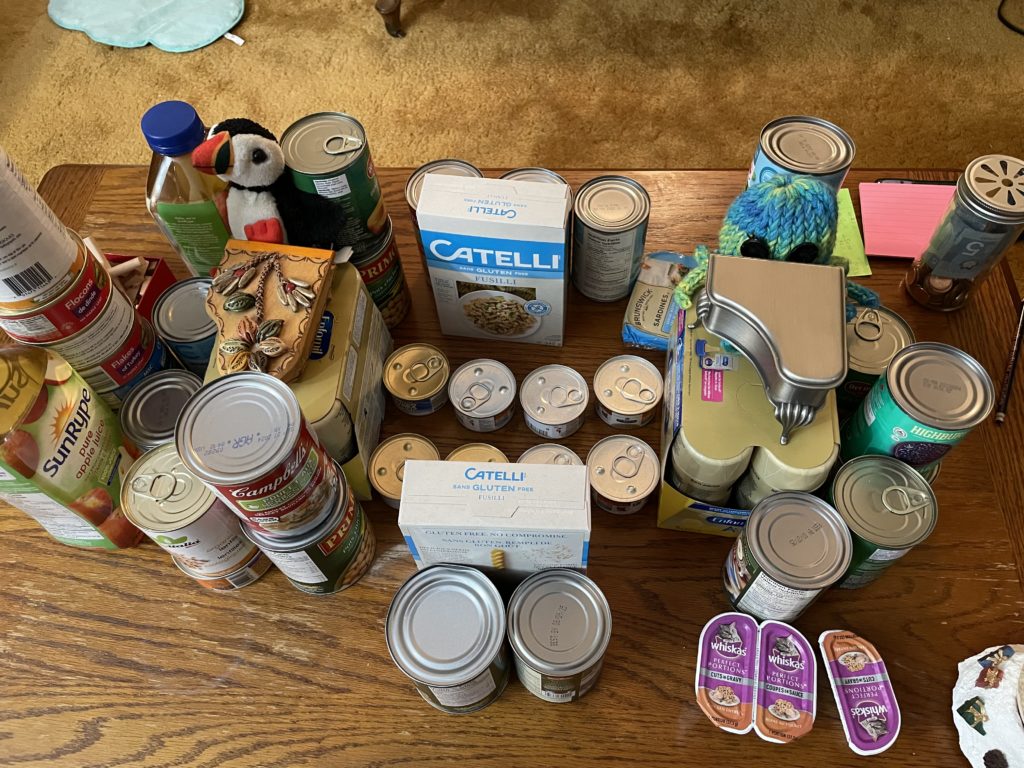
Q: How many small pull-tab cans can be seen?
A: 8